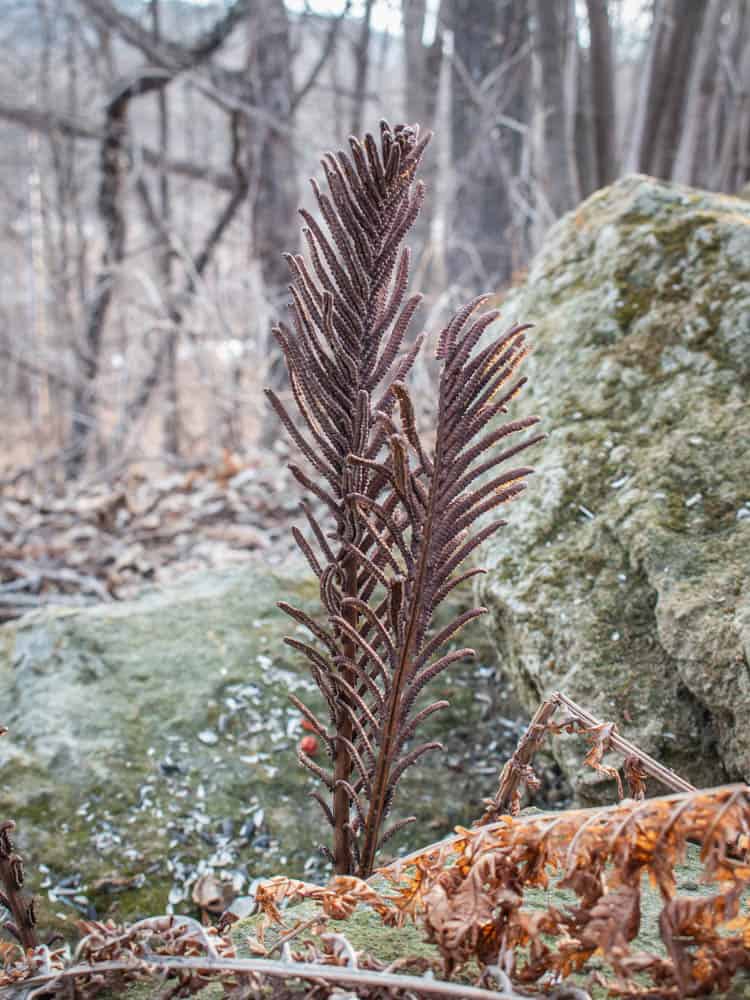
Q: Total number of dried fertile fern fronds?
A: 2